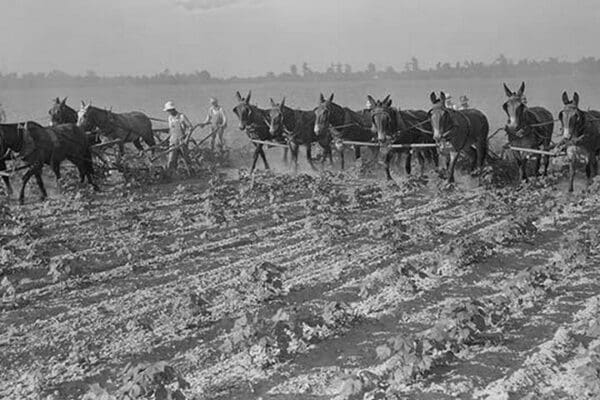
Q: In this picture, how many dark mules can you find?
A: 11